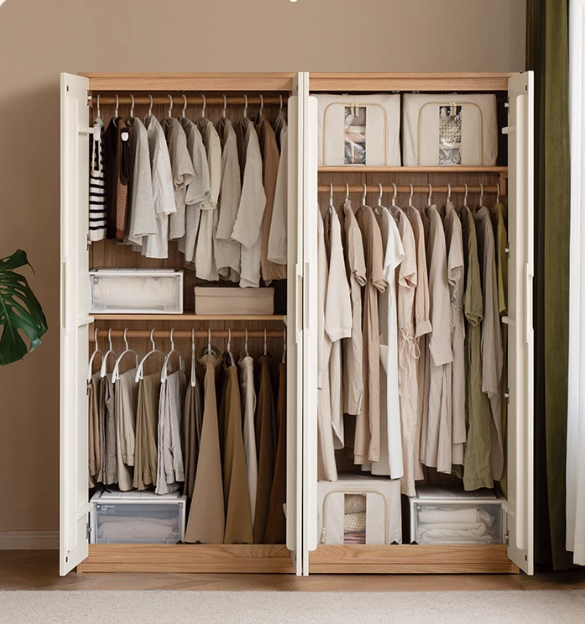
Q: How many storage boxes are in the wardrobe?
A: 7